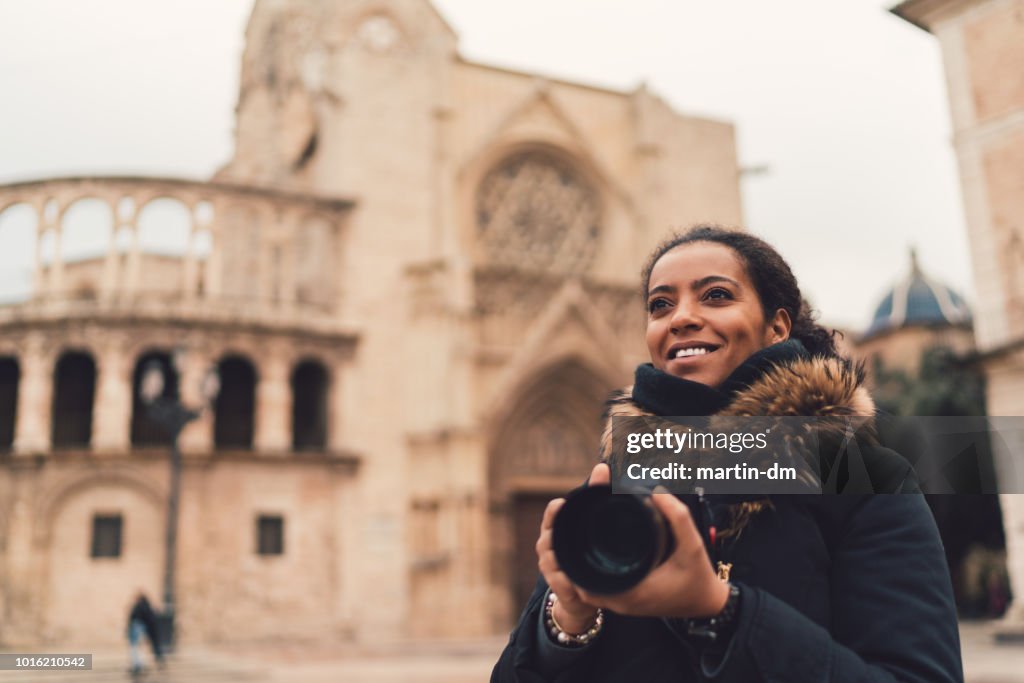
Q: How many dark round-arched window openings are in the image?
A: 5